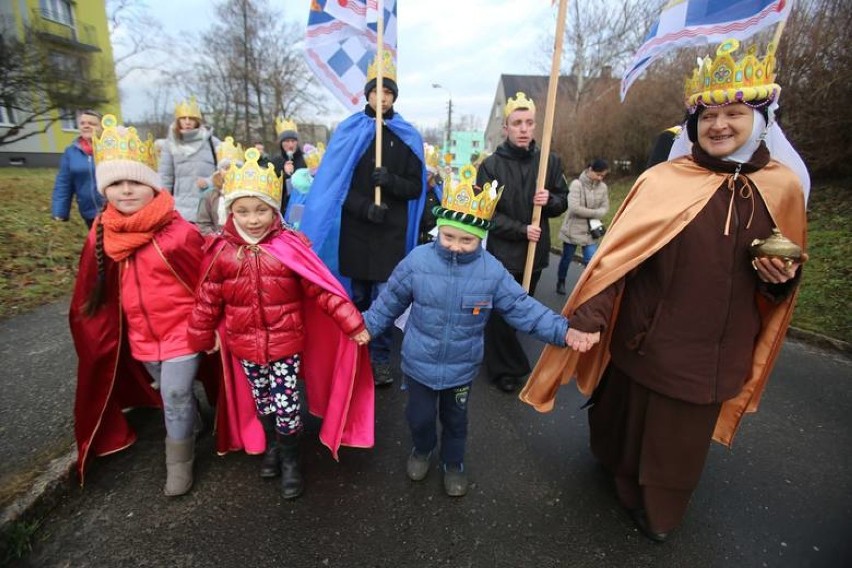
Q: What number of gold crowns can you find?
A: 11